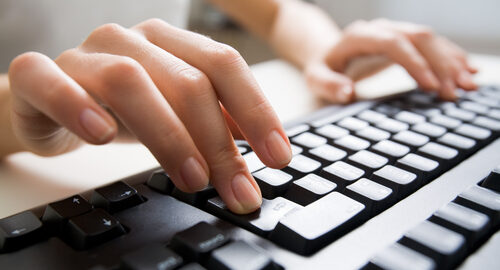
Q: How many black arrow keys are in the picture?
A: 4